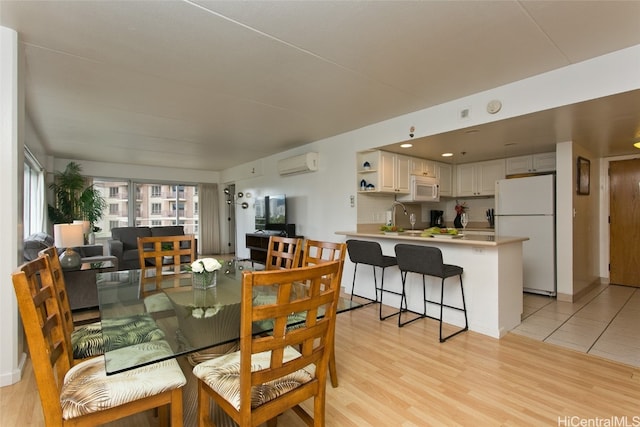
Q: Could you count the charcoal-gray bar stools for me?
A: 2